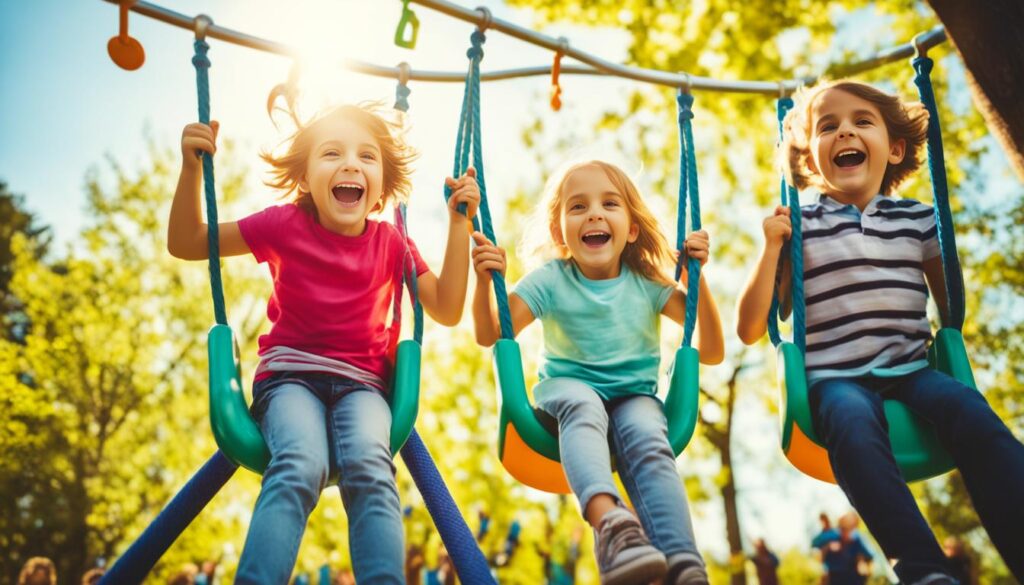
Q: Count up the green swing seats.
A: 3